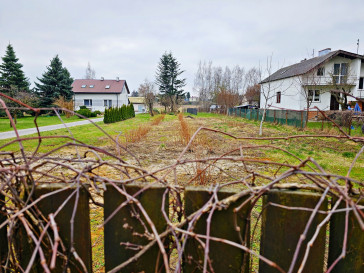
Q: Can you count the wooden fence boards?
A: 6